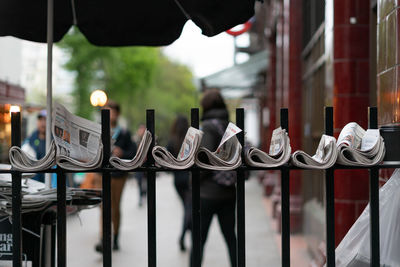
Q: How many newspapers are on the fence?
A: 8